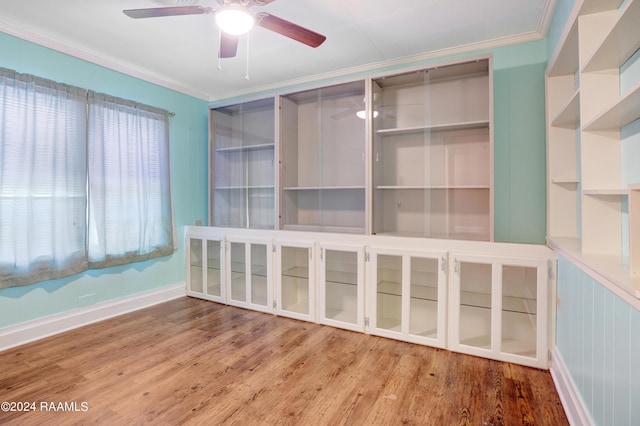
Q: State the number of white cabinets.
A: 6